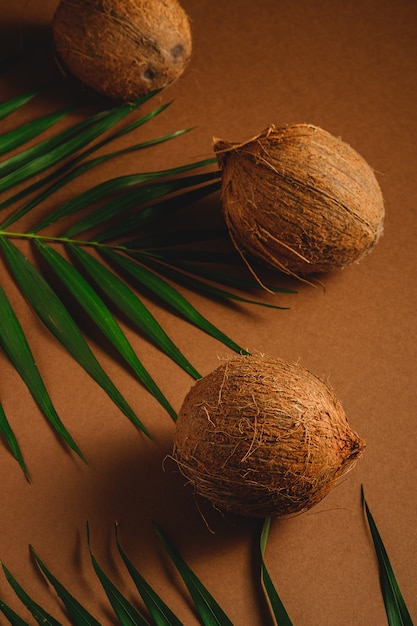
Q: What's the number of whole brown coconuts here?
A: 3